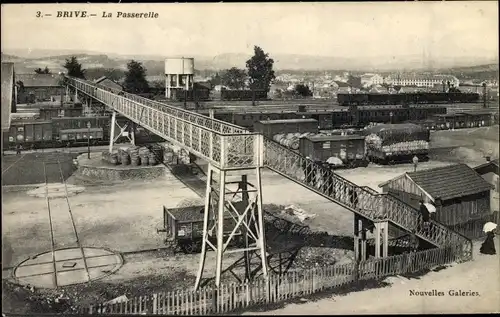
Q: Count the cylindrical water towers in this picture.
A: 1